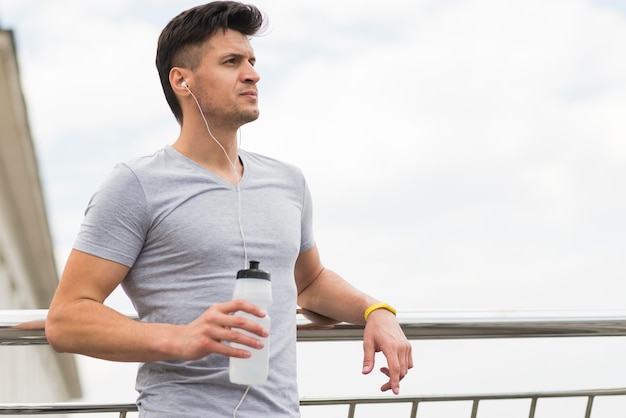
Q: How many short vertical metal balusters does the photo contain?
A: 6